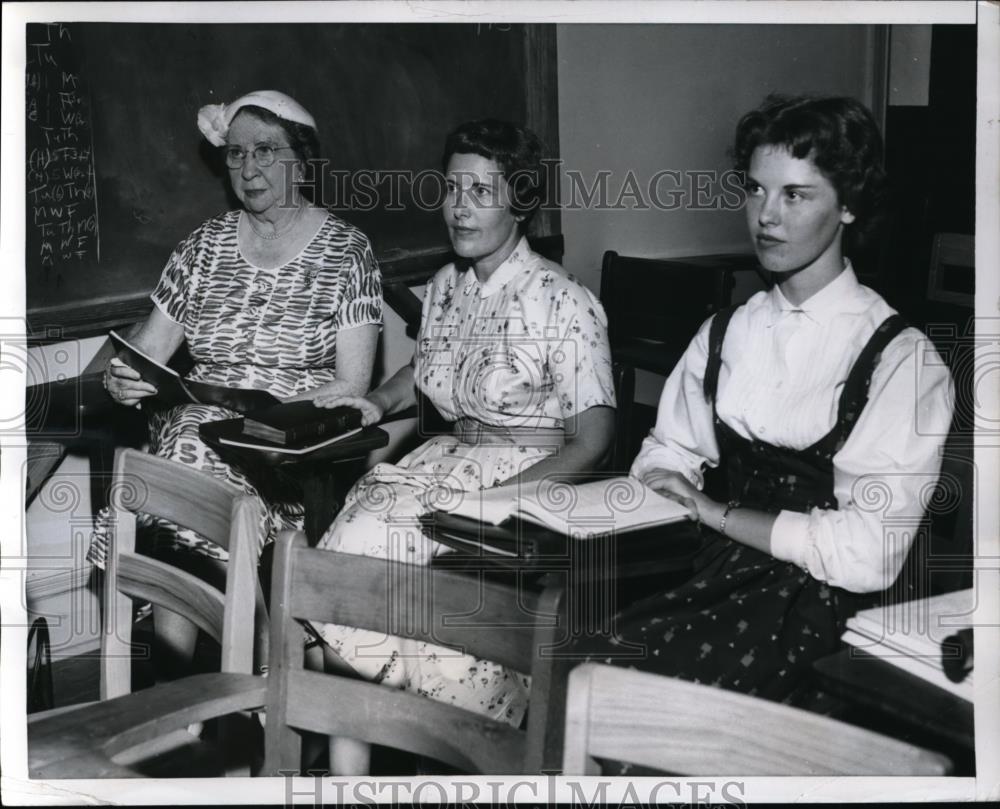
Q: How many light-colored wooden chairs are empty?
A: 3